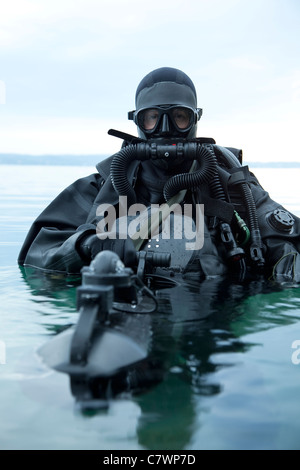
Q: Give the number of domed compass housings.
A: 1